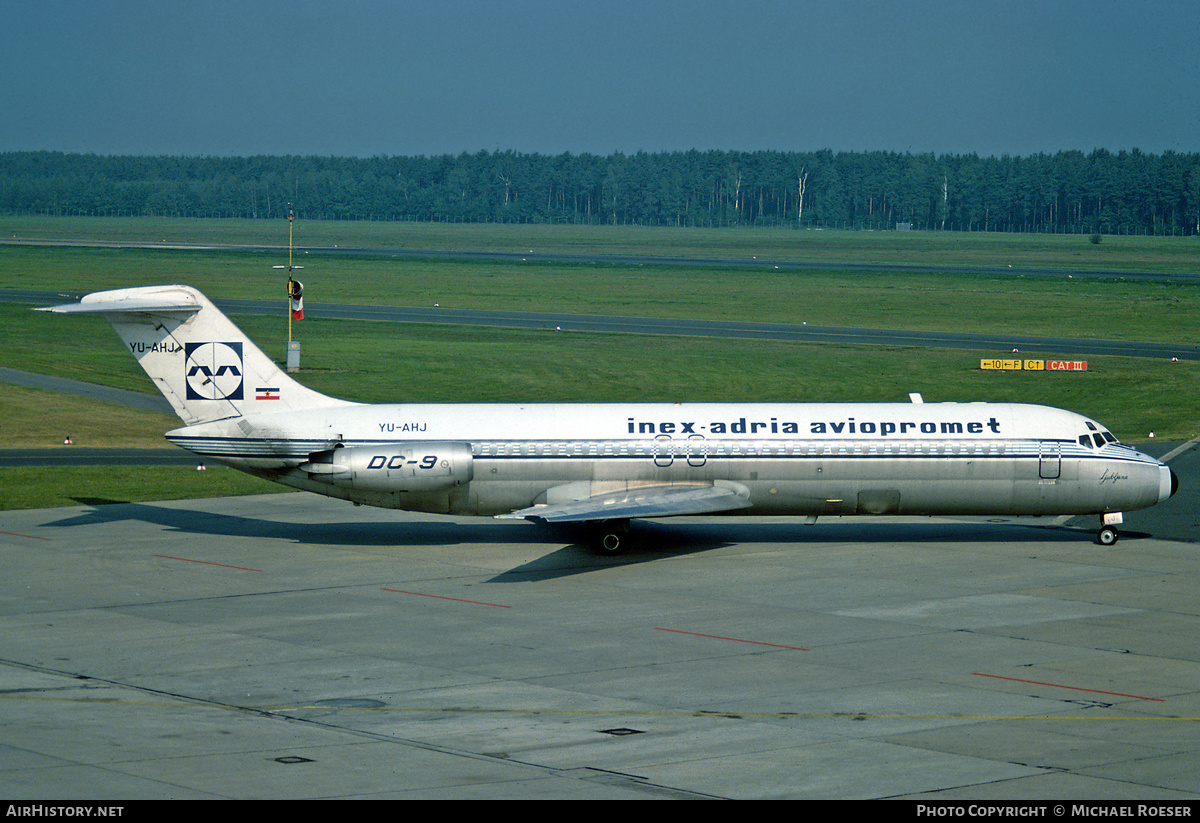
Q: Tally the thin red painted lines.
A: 5